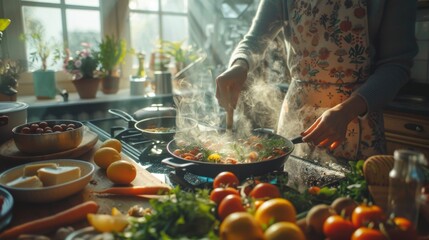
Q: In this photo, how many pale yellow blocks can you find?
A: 3